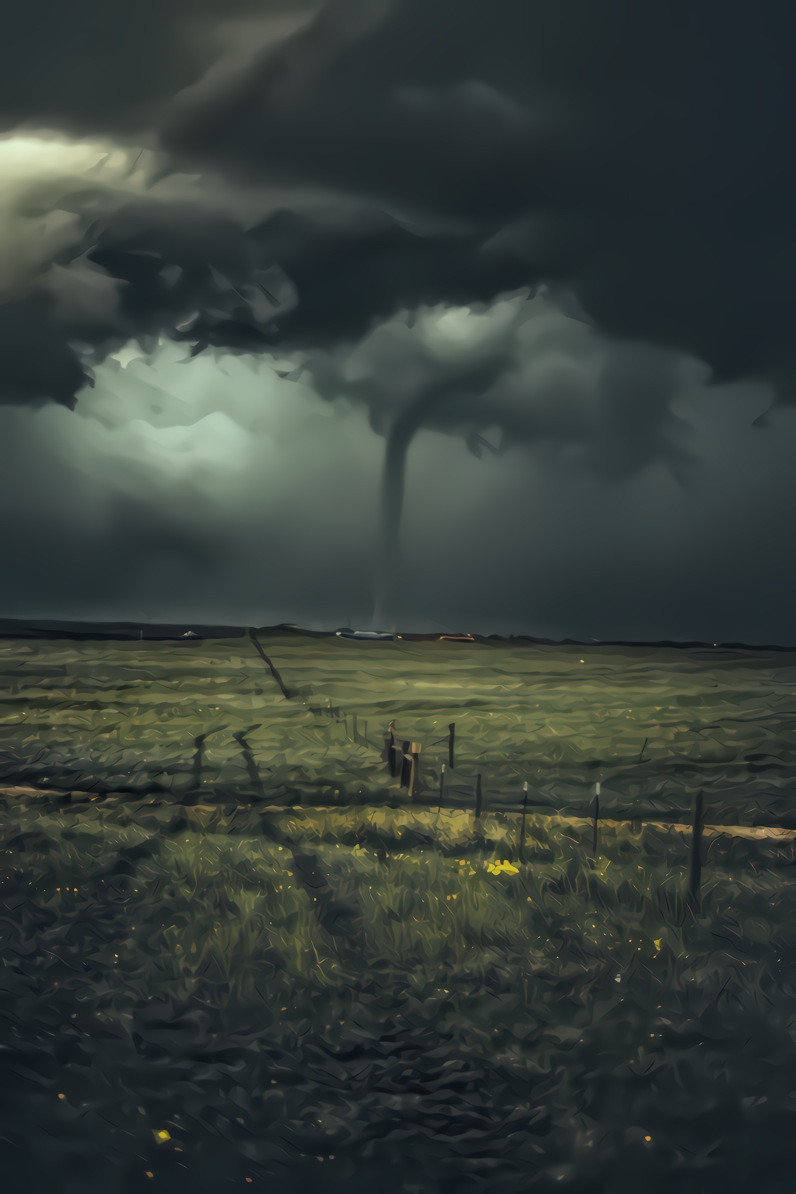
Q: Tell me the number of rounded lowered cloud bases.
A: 1